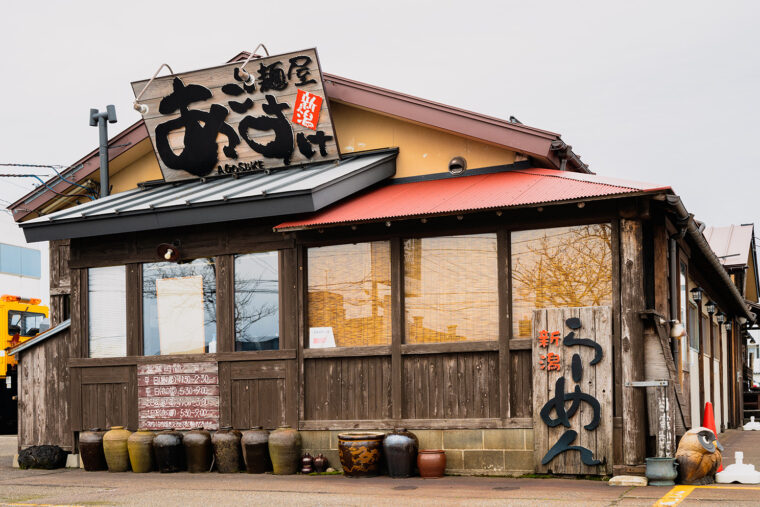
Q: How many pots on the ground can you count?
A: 14